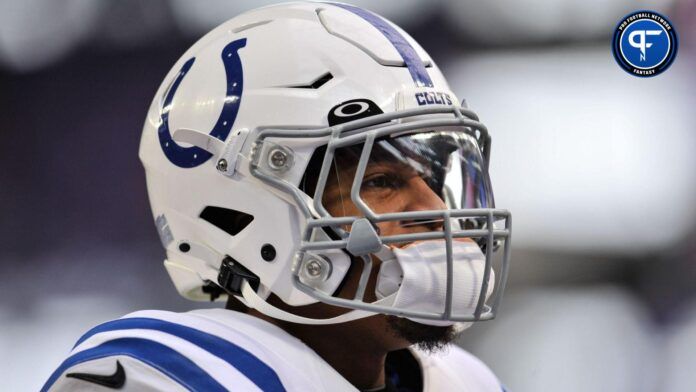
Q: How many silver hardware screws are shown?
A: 3